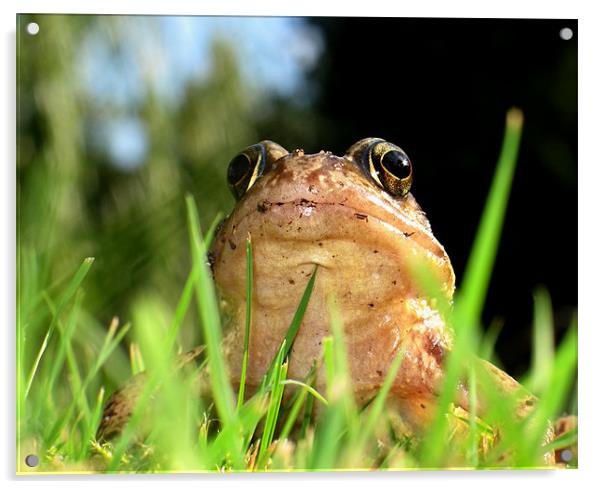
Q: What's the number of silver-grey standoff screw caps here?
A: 4